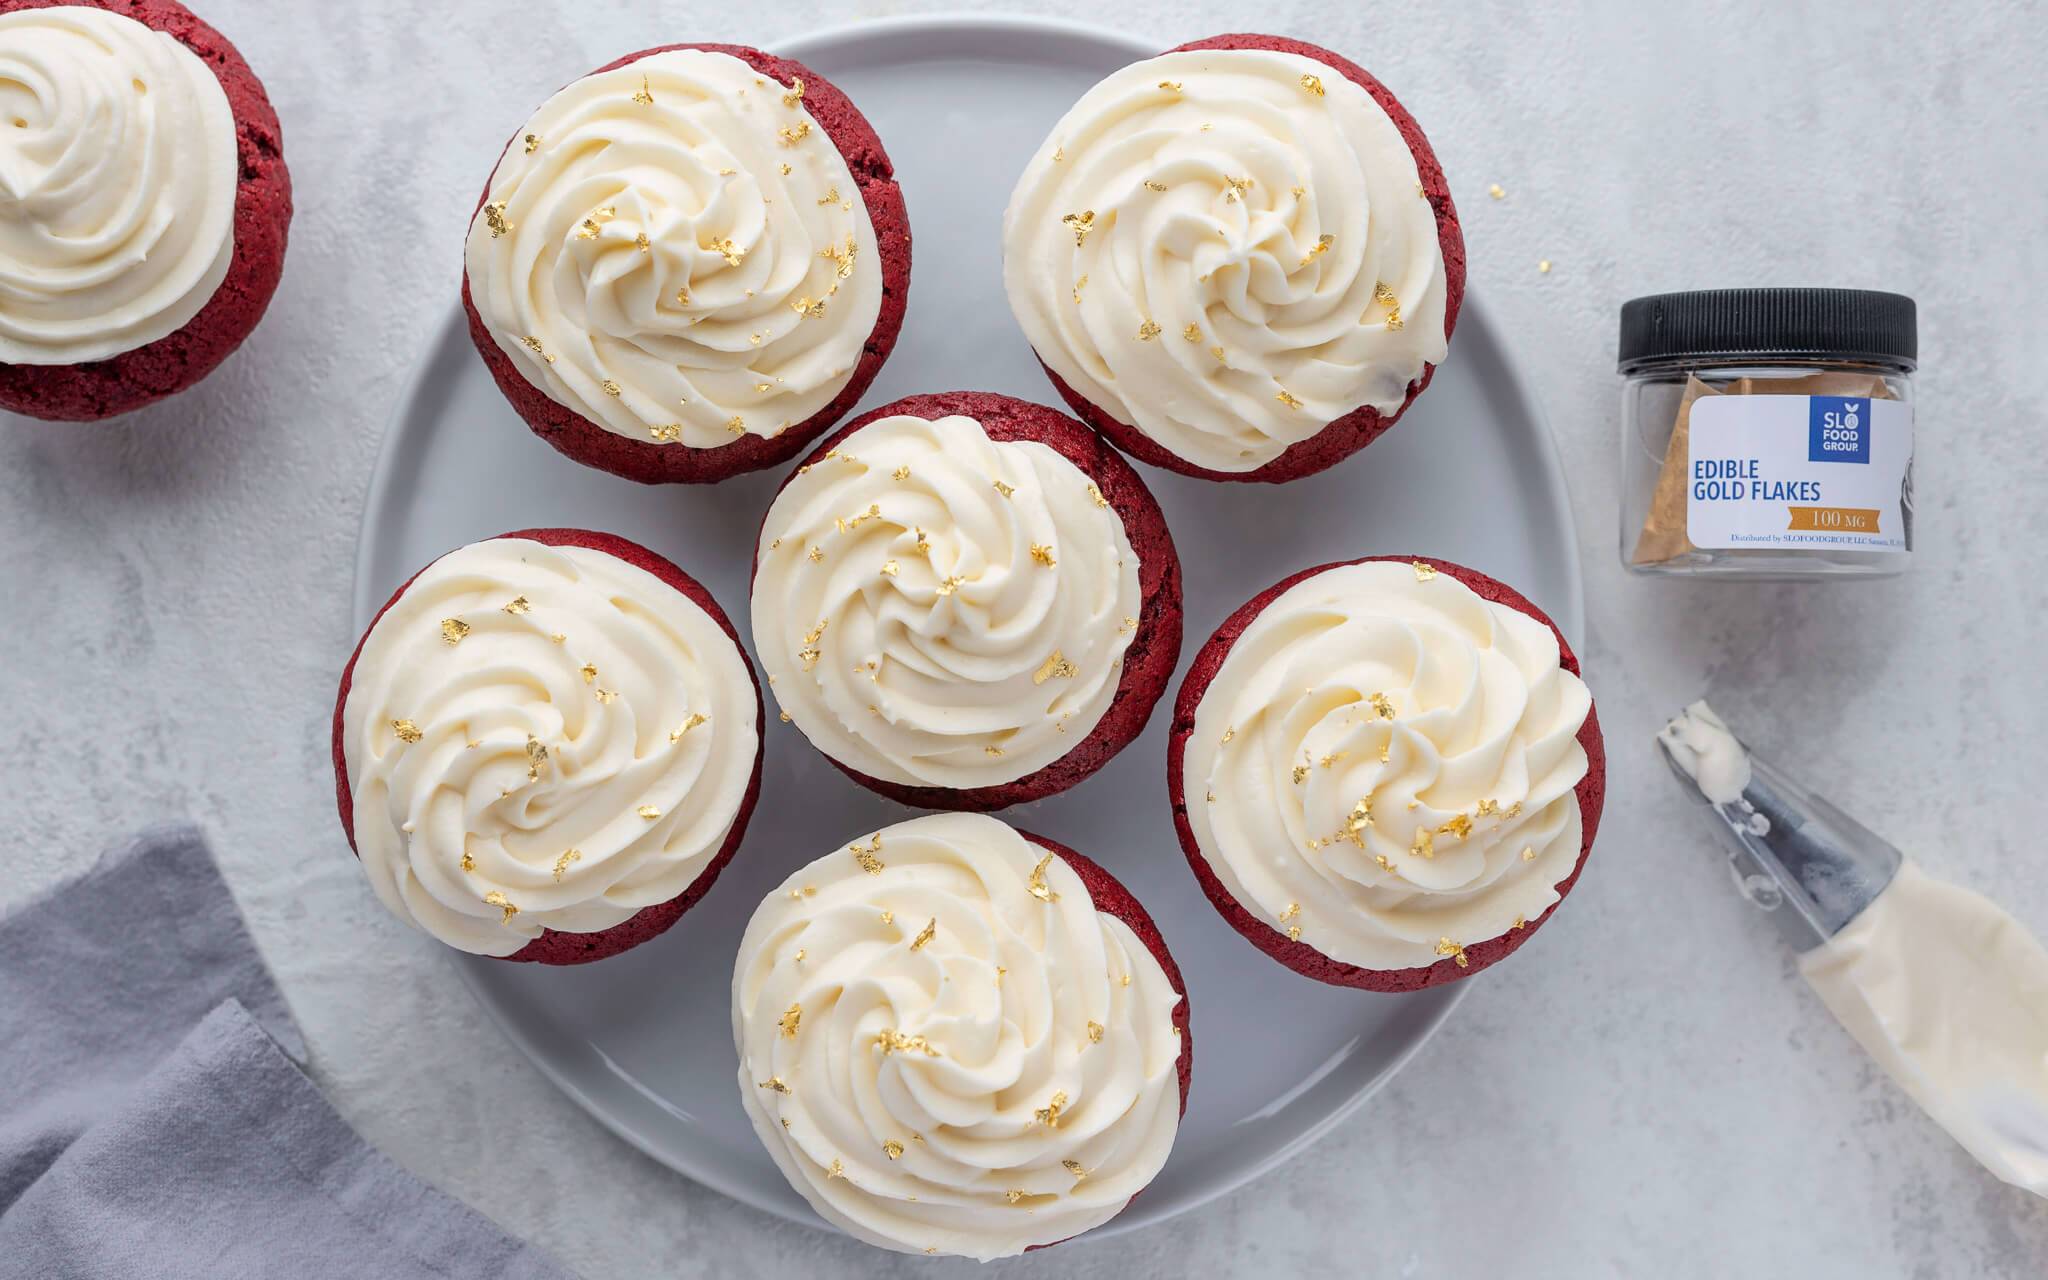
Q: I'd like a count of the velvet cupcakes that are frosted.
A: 7